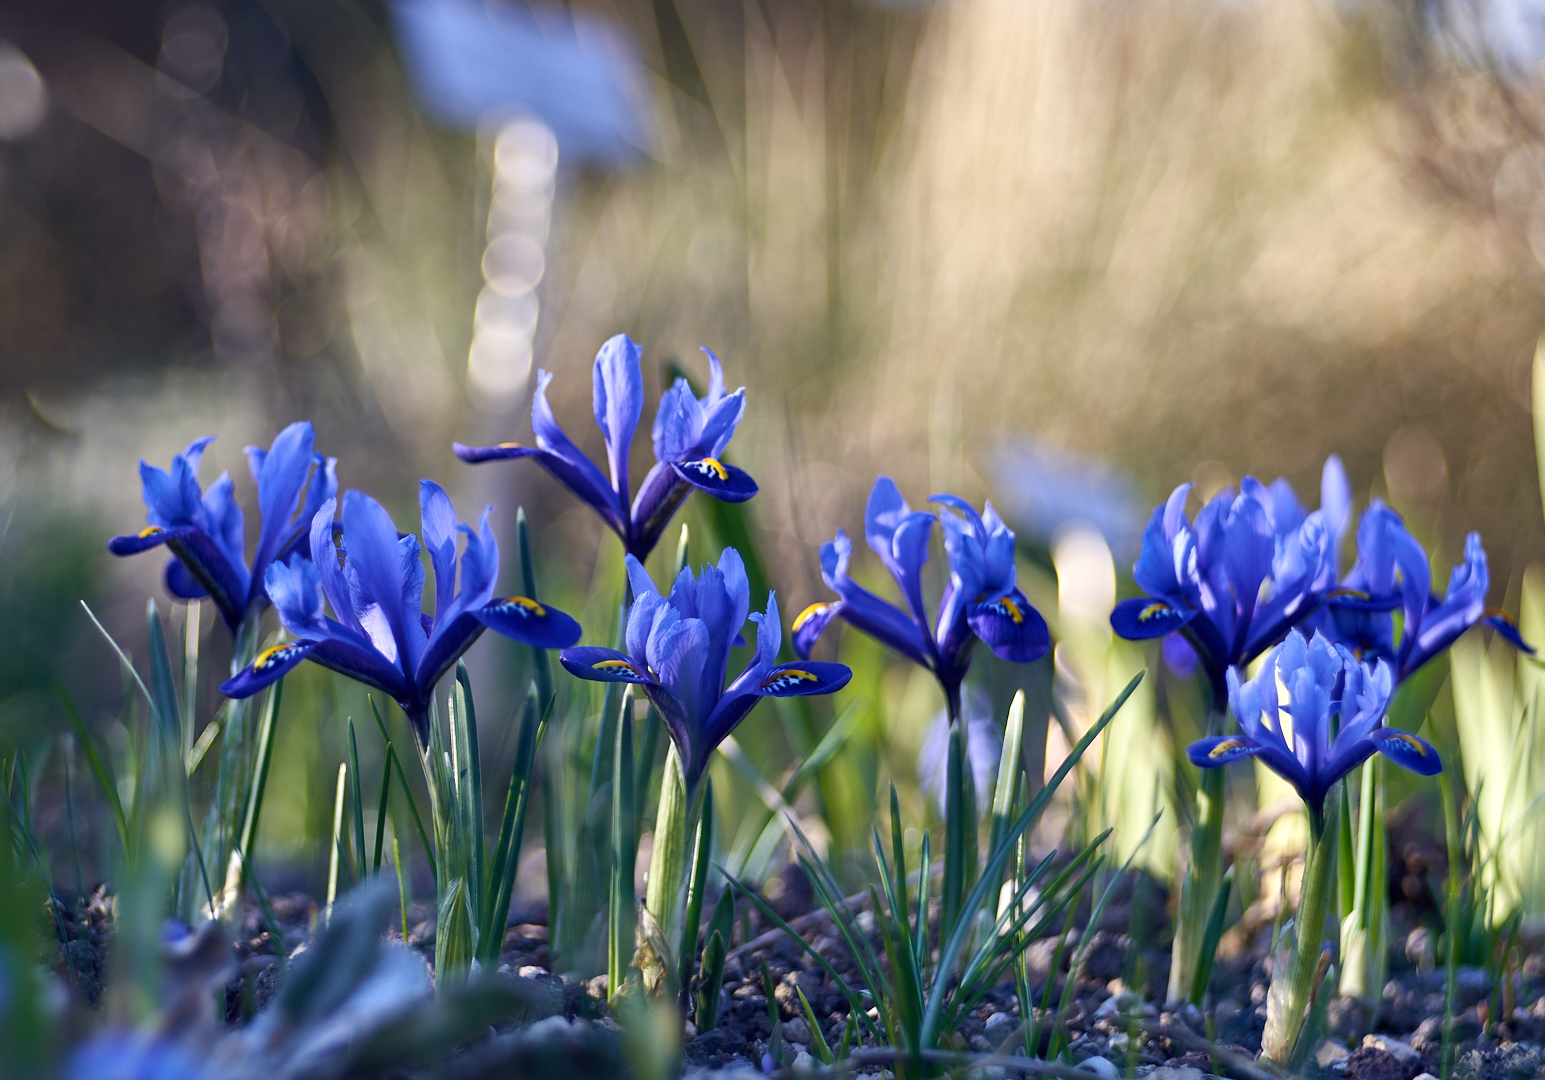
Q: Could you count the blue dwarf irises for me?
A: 8